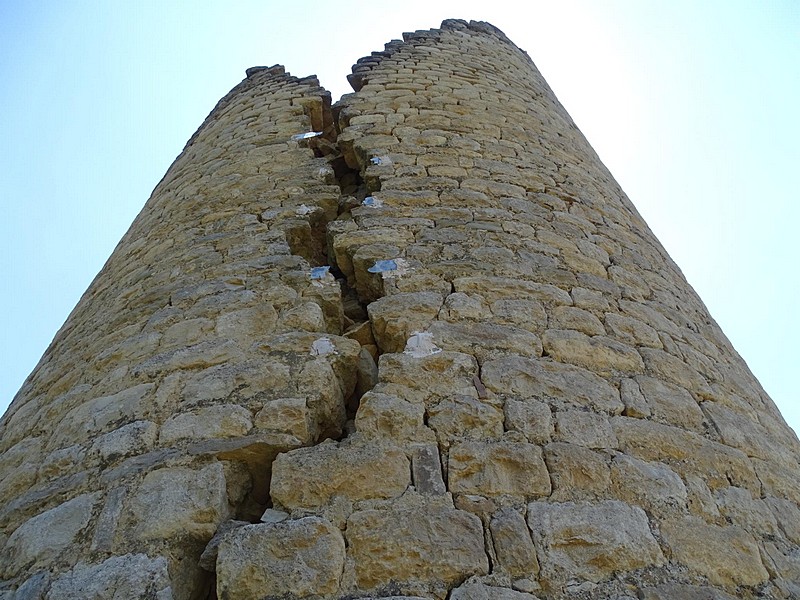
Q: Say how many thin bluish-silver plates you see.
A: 5